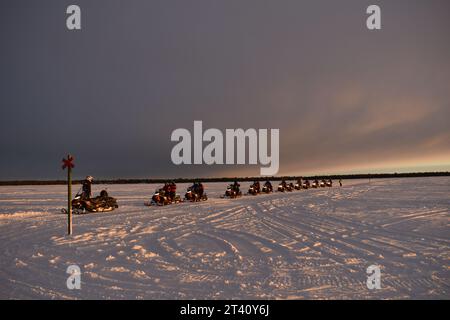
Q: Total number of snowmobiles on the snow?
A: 13